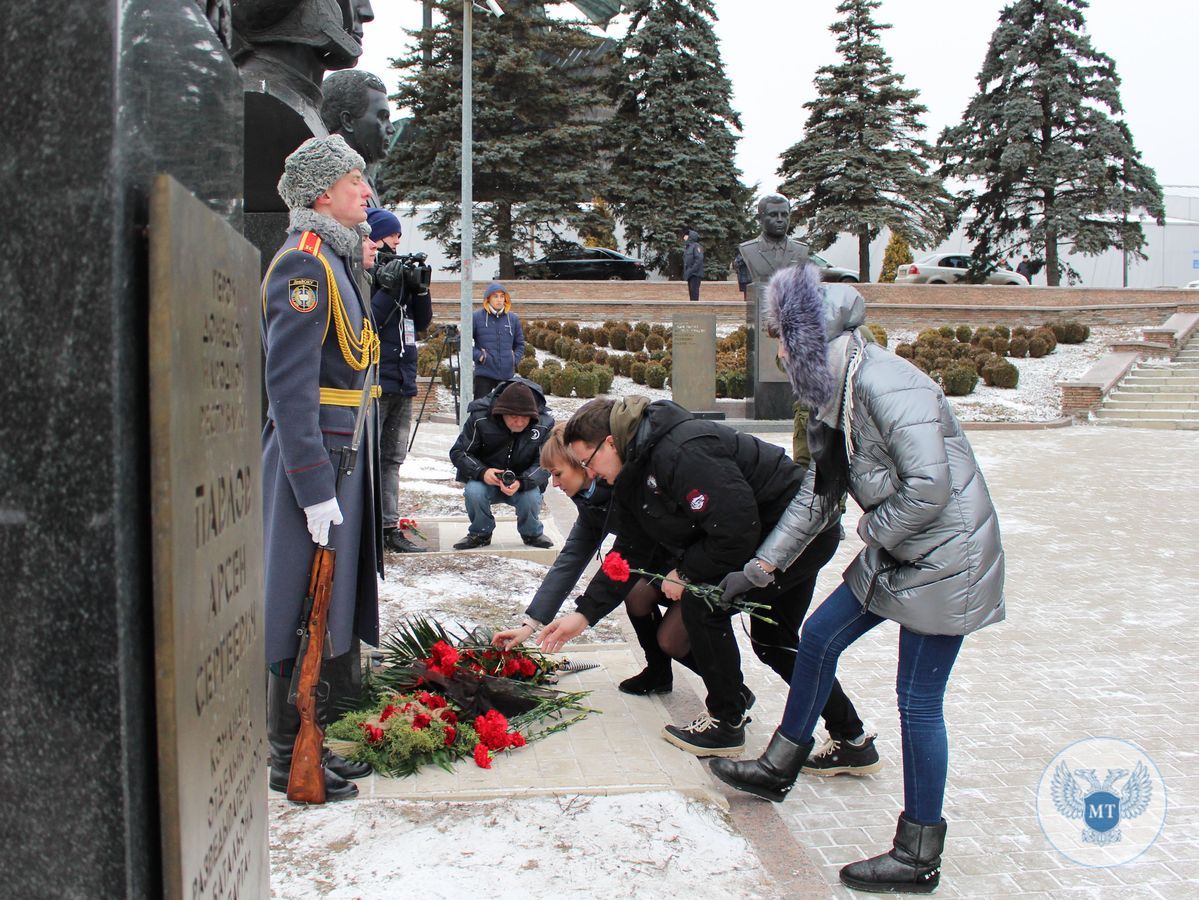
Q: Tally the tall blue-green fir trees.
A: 4